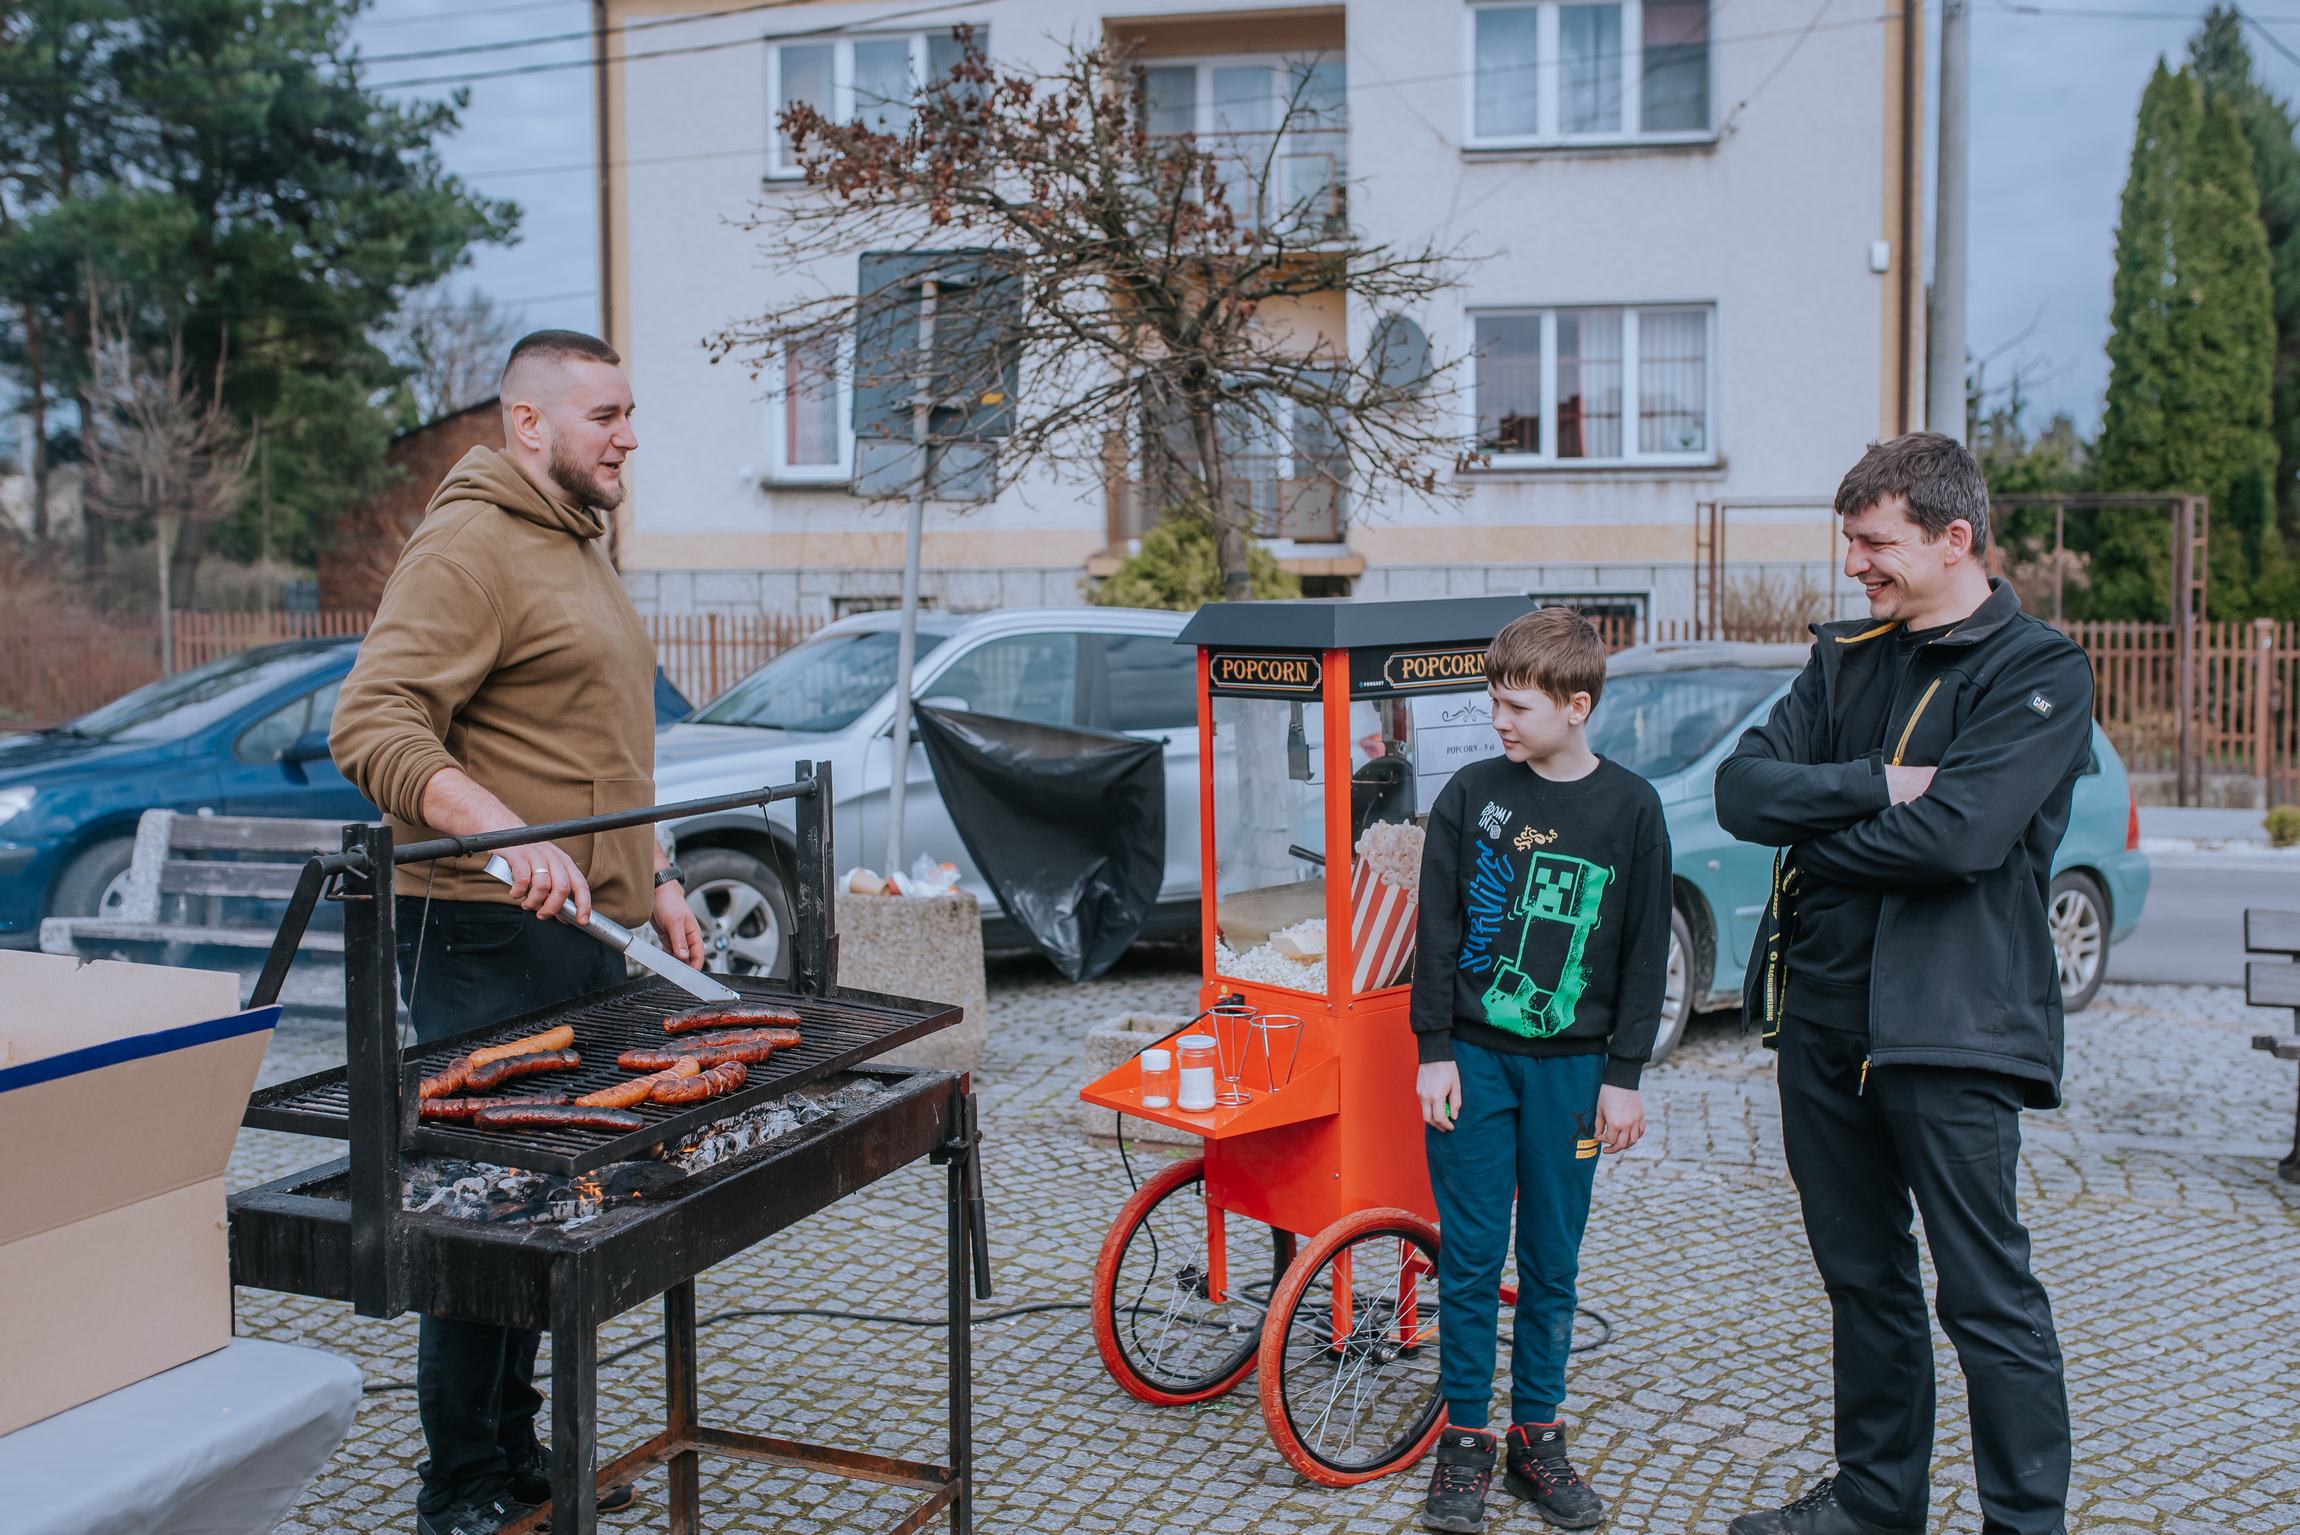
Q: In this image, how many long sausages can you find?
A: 10